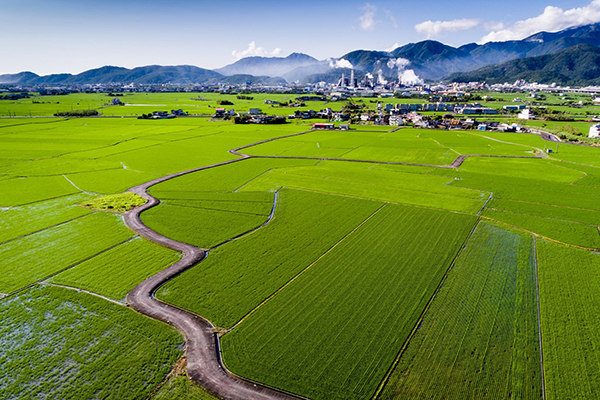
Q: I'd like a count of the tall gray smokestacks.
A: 2